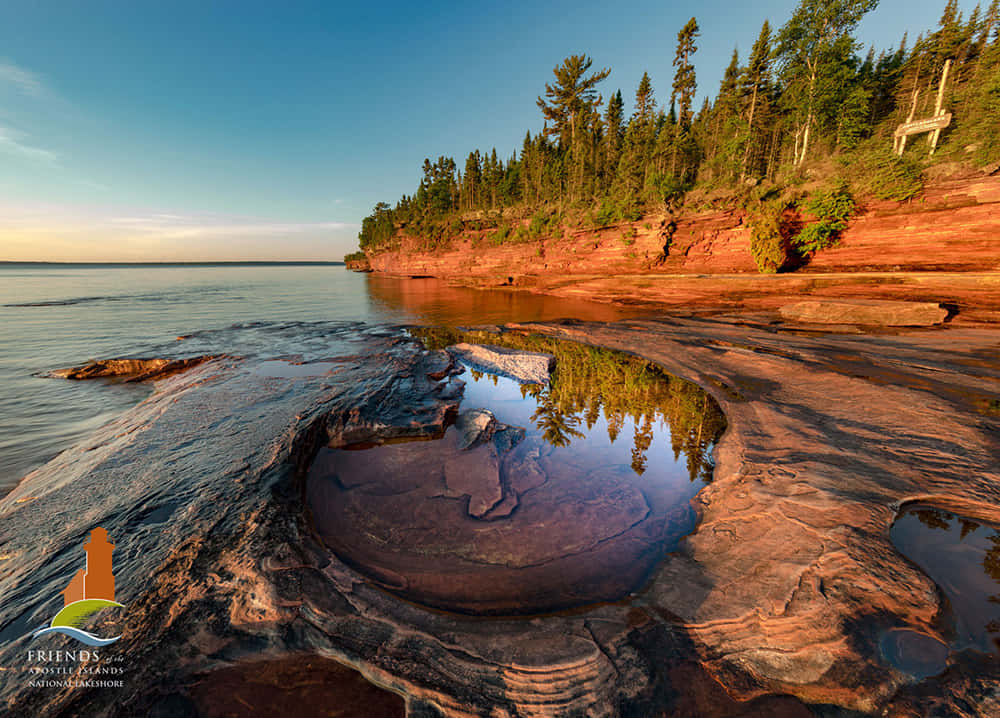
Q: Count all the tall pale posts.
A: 2